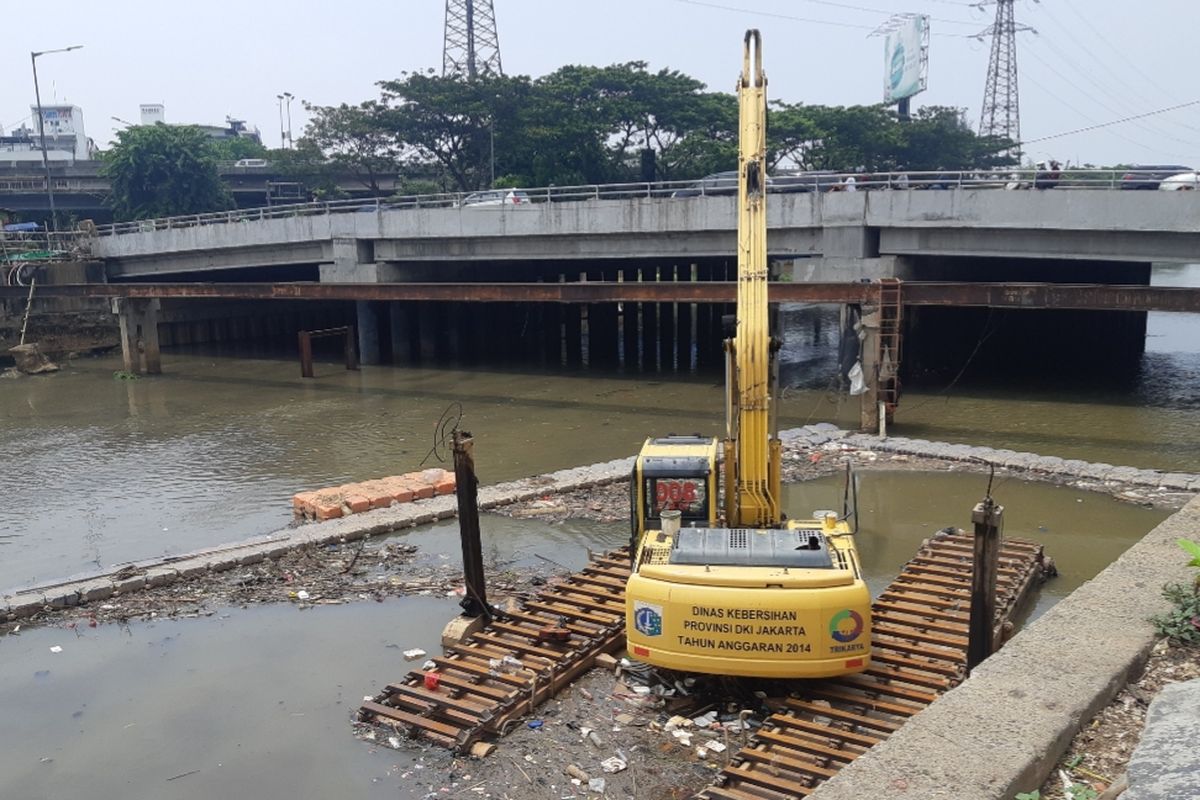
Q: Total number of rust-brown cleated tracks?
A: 2